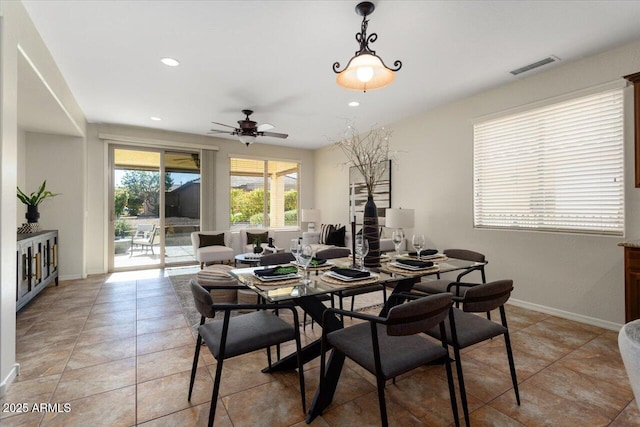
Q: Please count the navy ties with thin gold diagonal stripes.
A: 0